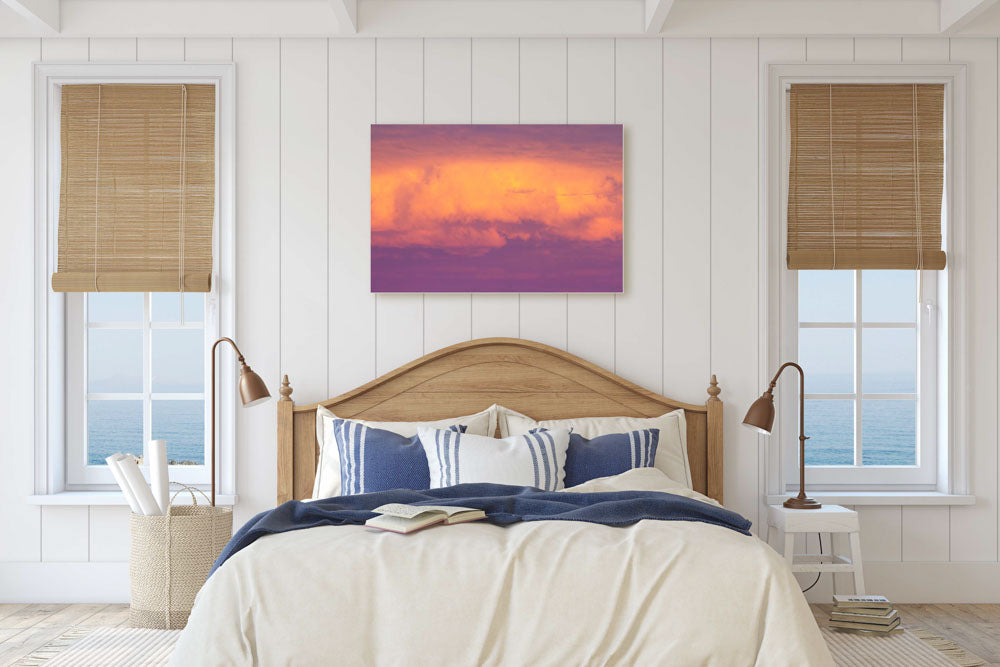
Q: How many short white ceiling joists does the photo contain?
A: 4